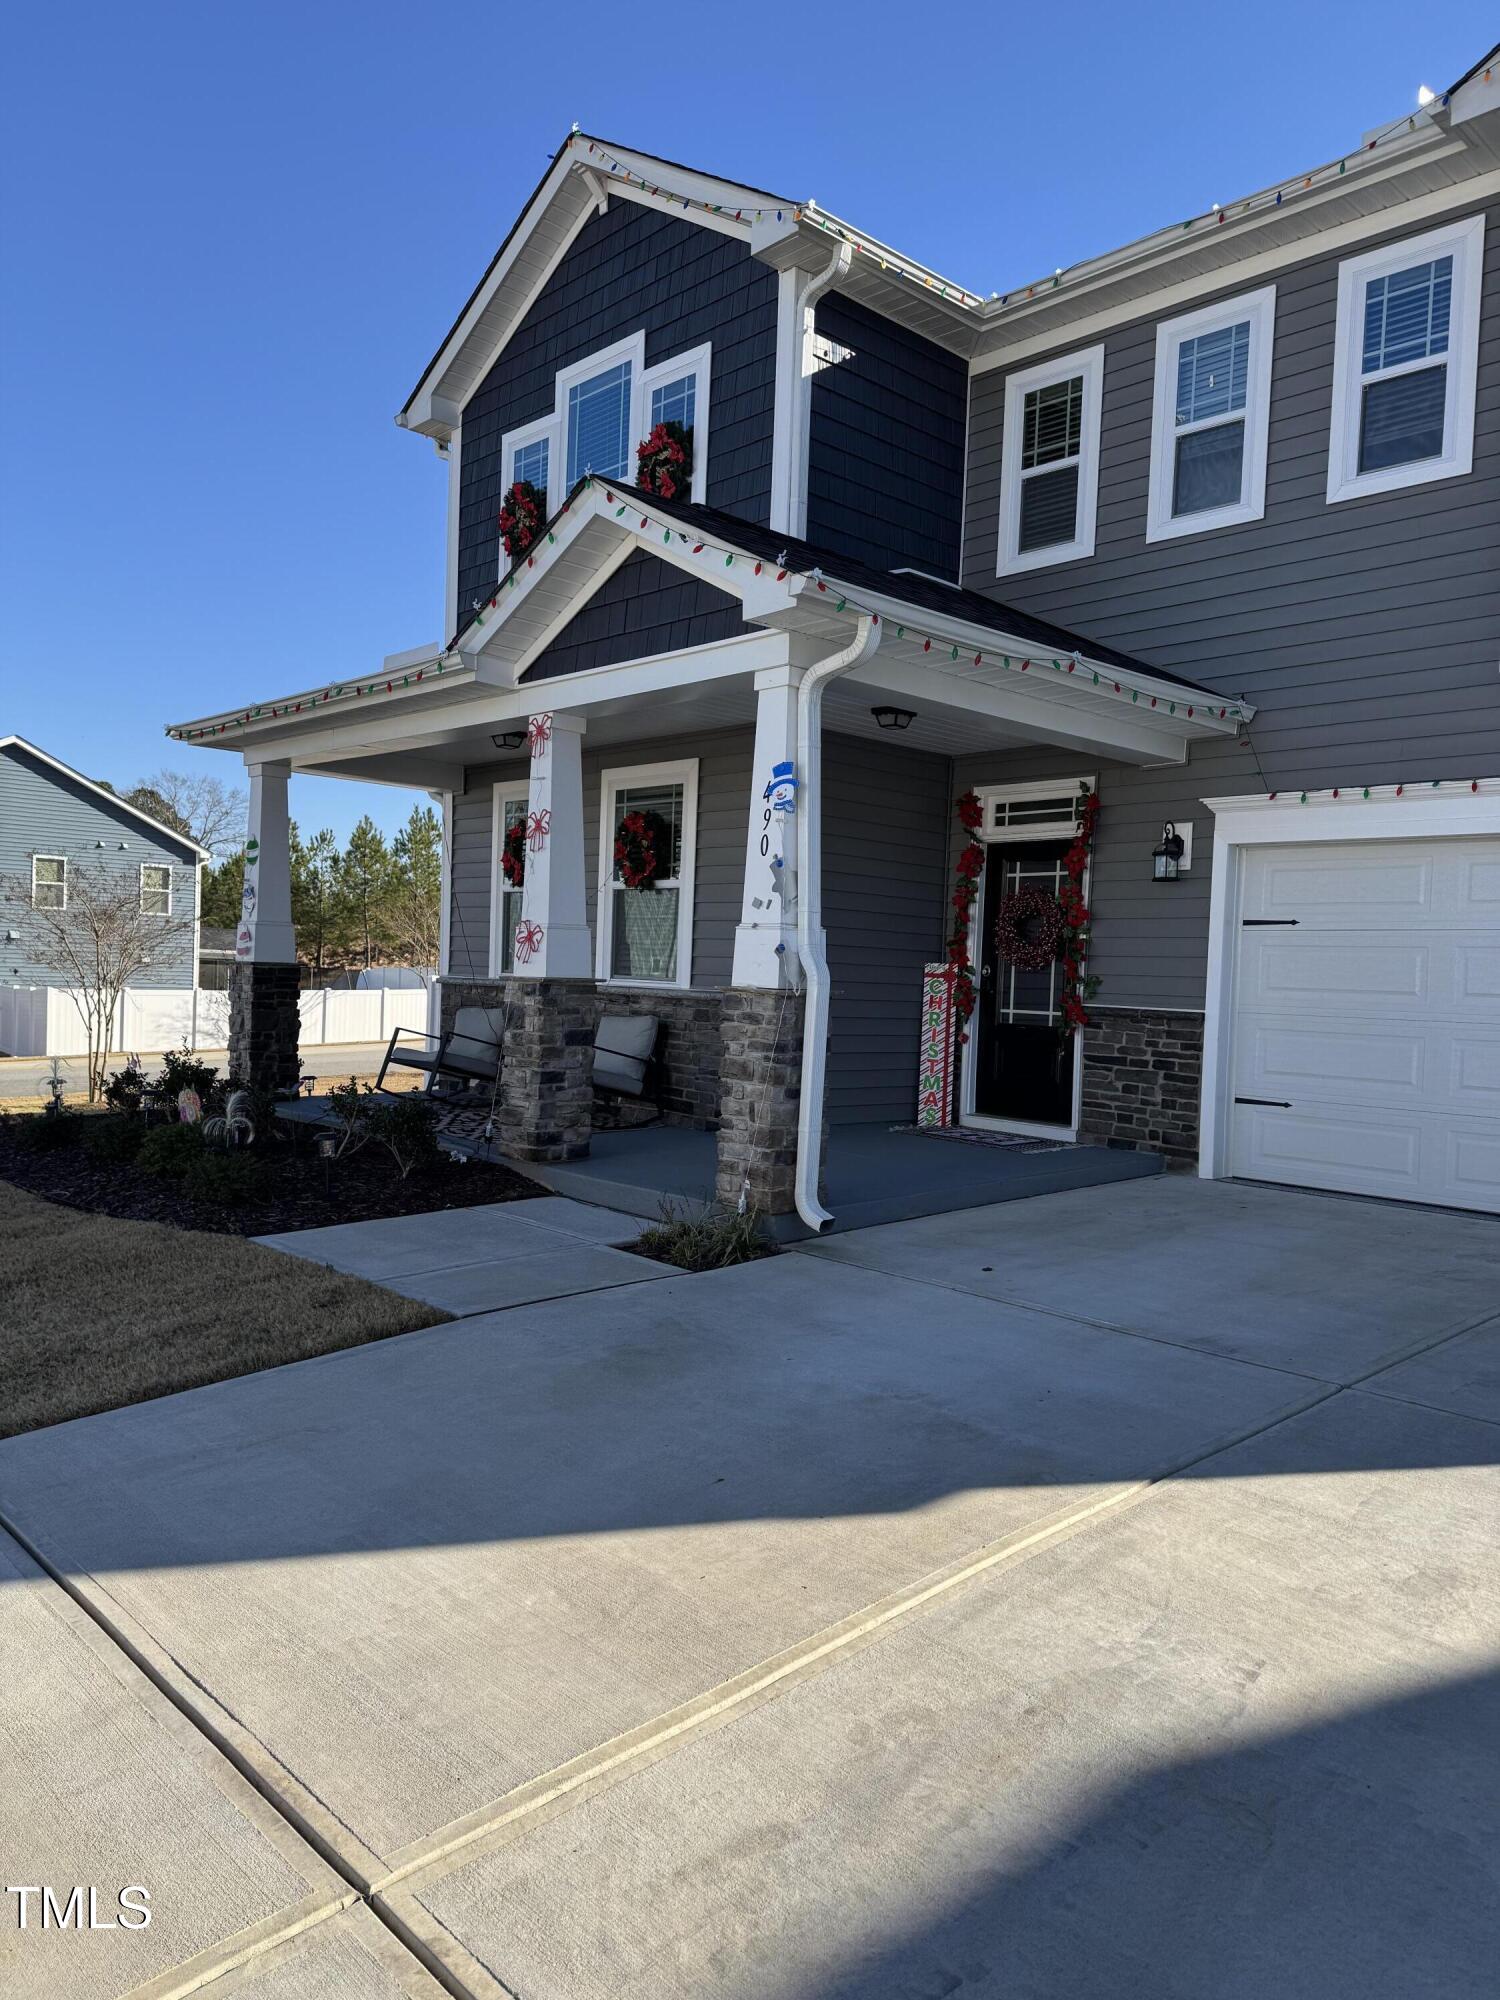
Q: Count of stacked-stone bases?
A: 3